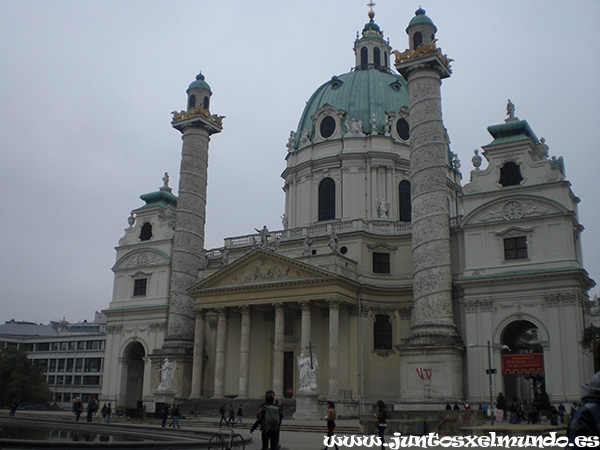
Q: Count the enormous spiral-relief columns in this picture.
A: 2